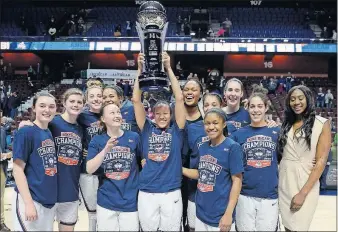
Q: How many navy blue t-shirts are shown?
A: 10